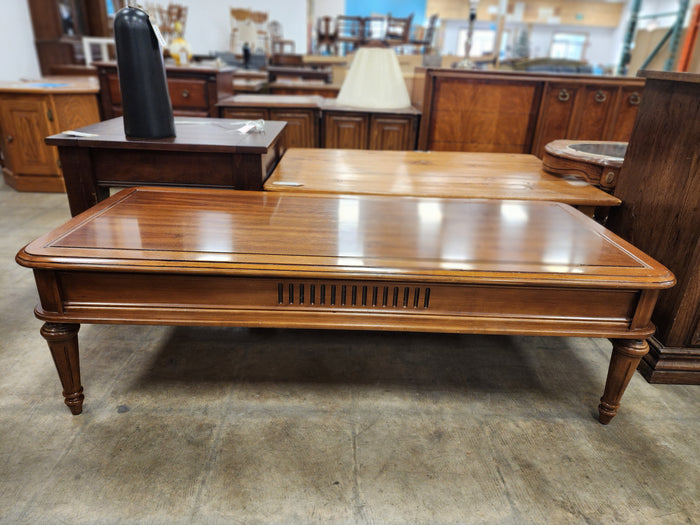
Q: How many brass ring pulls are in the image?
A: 3